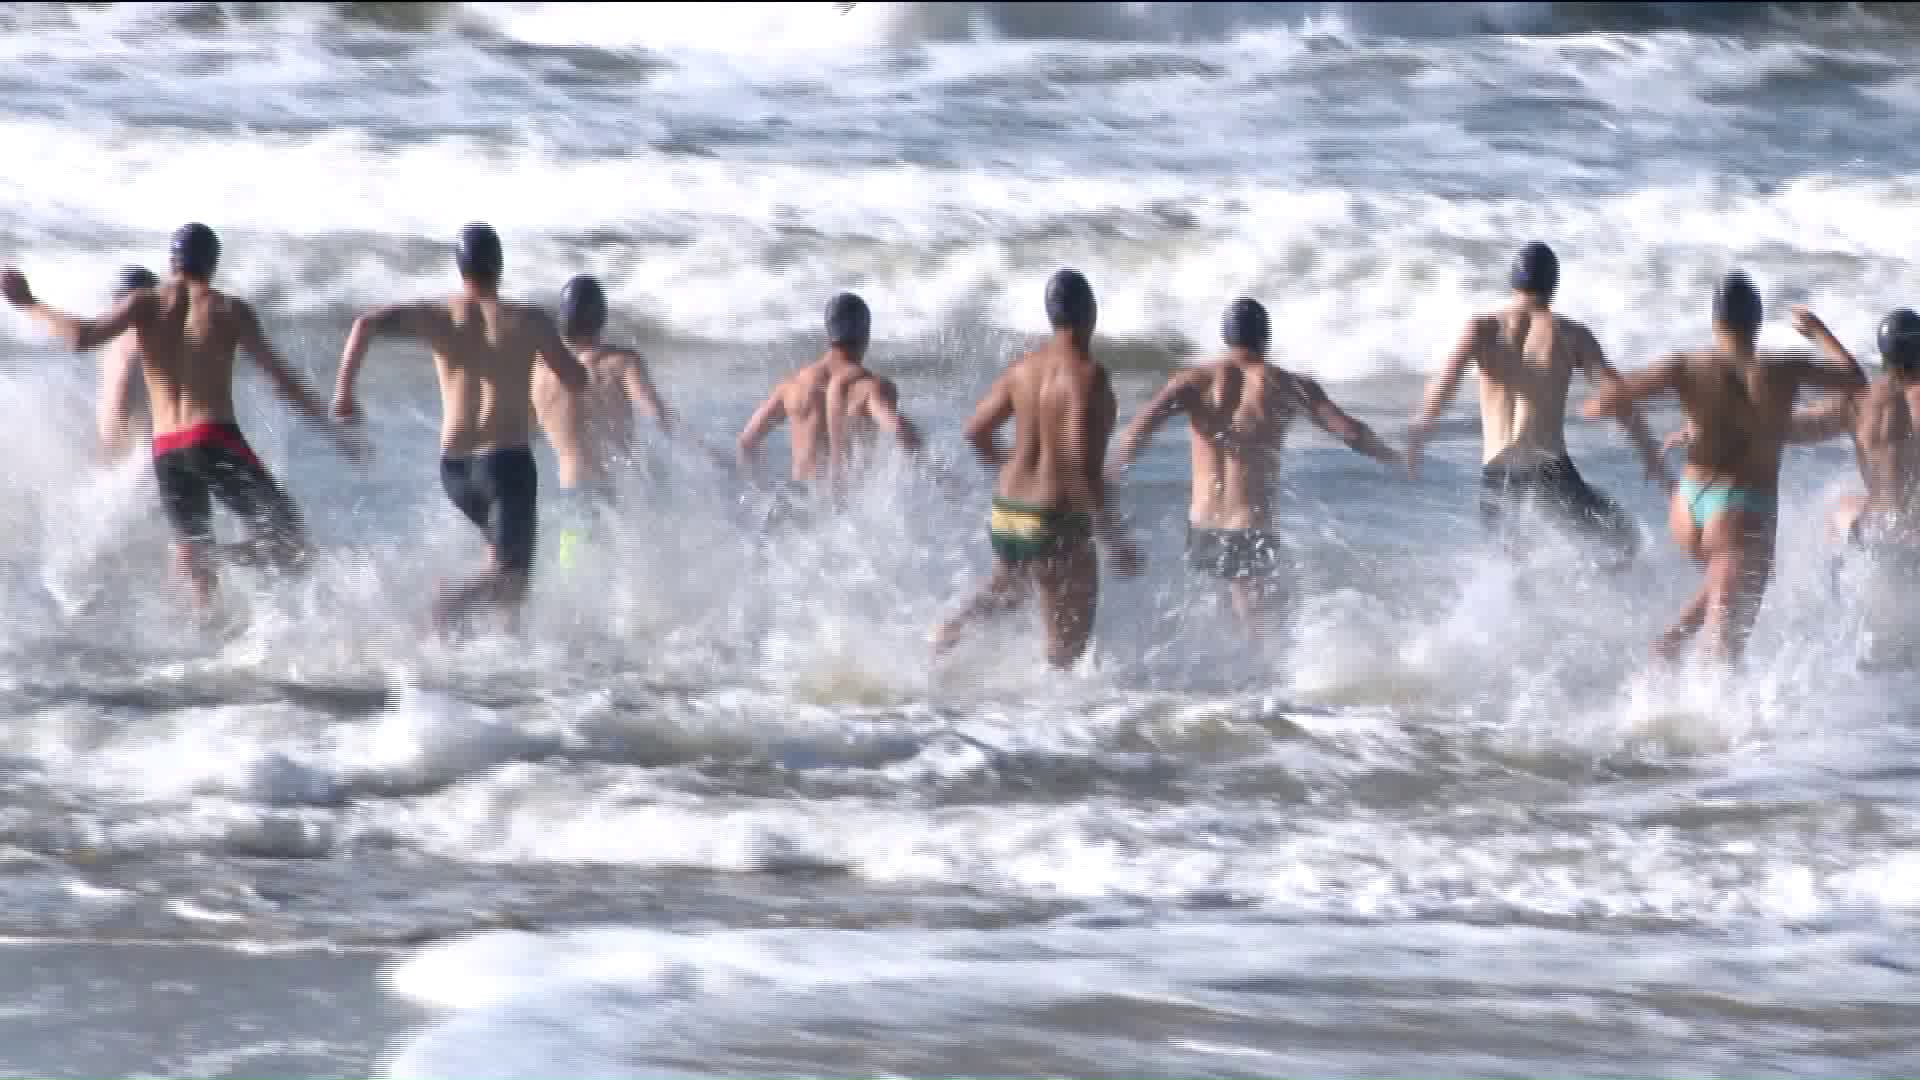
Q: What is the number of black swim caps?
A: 10